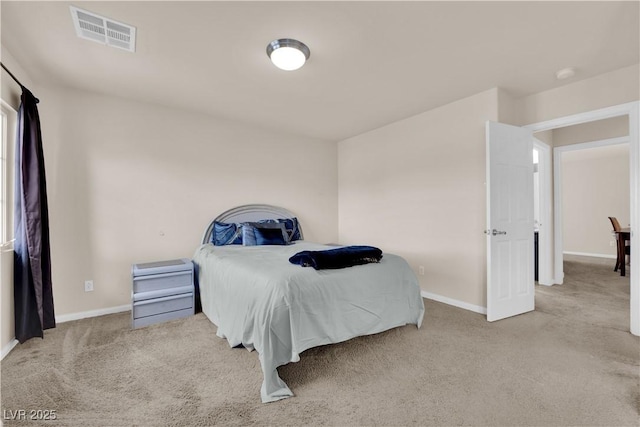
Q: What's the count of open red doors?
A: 0